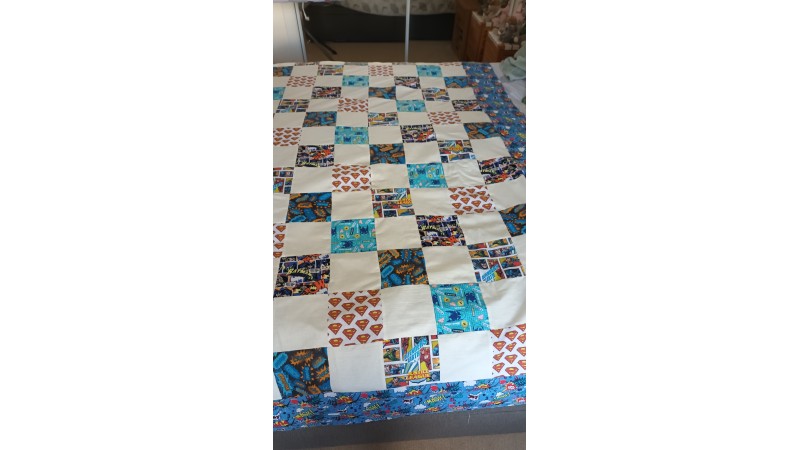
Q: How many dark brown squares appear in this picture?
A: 10